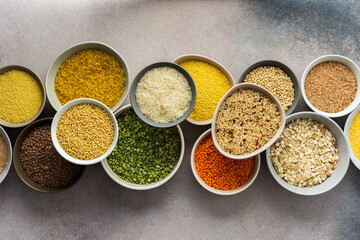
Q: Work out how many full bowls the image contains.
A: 11